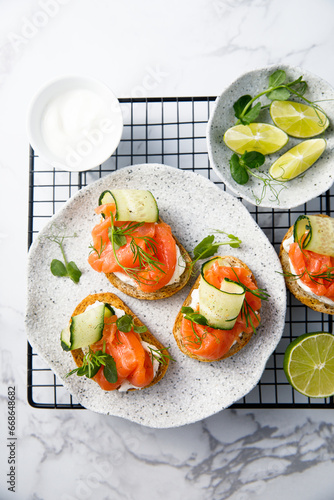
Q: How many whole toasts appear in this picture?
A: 3